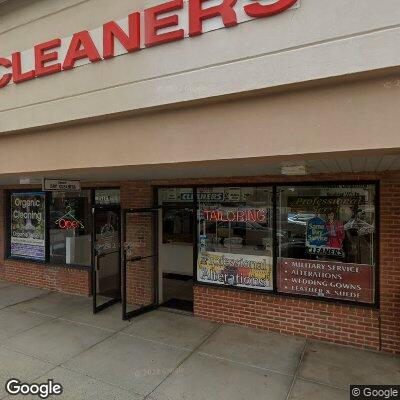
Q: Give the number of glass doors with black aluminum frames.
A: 2